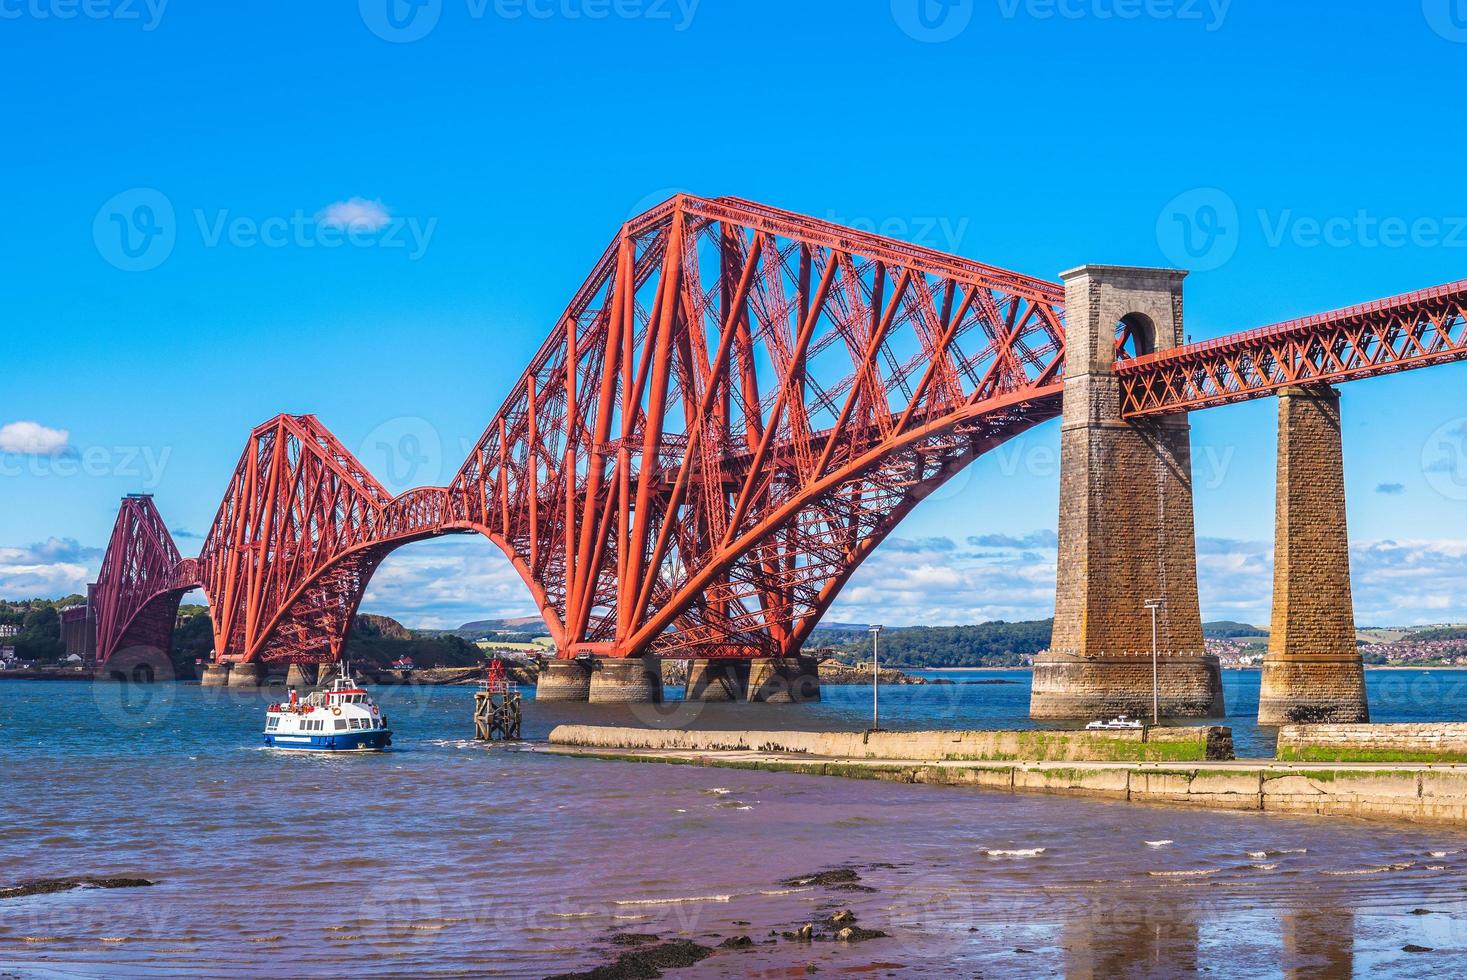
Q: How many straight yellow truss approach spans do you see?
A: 0